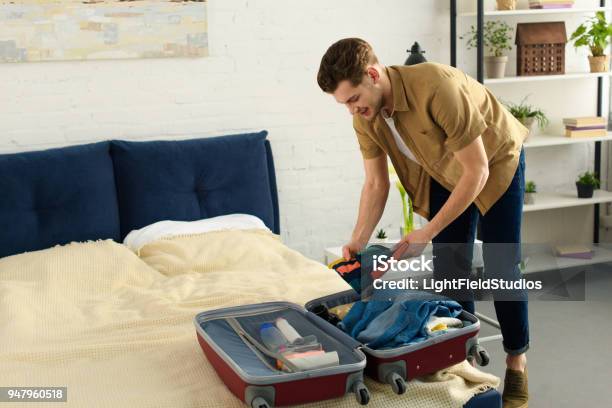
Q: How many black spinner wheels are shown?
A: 4